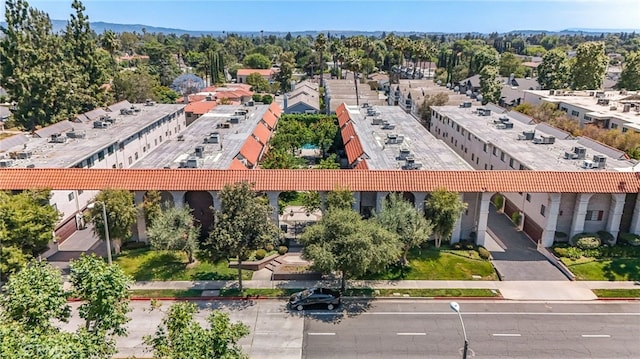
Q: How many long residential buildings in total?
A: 4